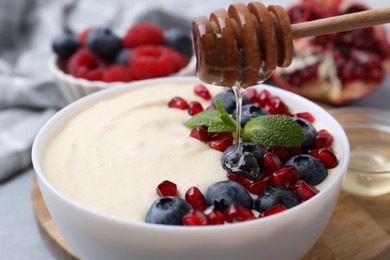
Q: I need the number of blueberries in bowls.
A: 12